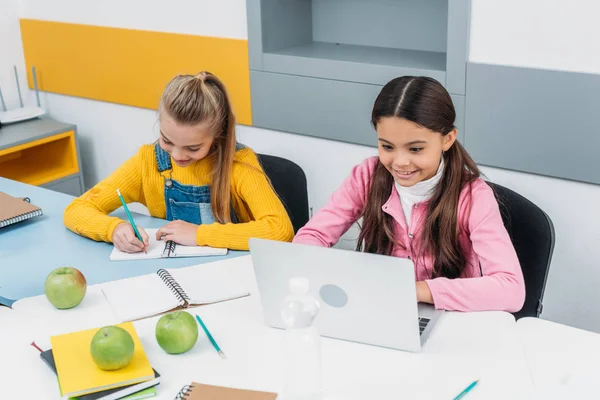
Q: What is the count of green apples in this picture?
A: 3